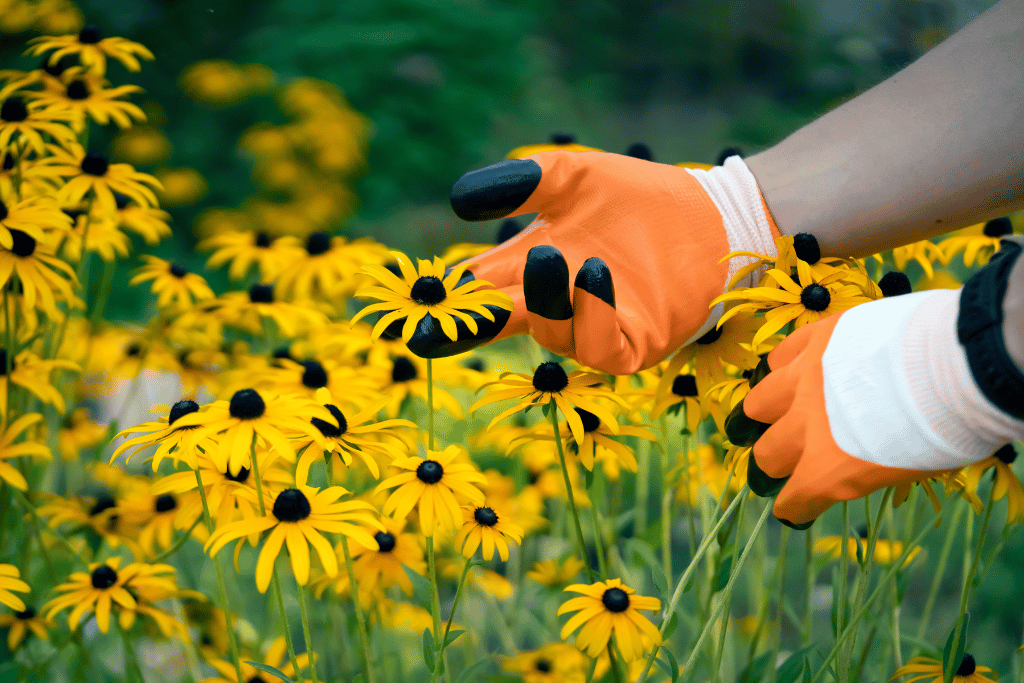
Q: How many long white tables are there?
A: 0